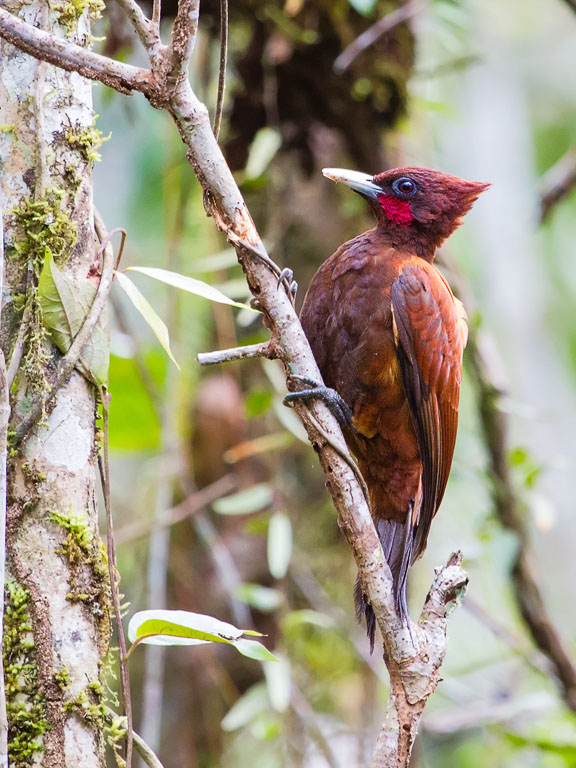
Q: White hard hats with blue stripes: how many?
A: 0